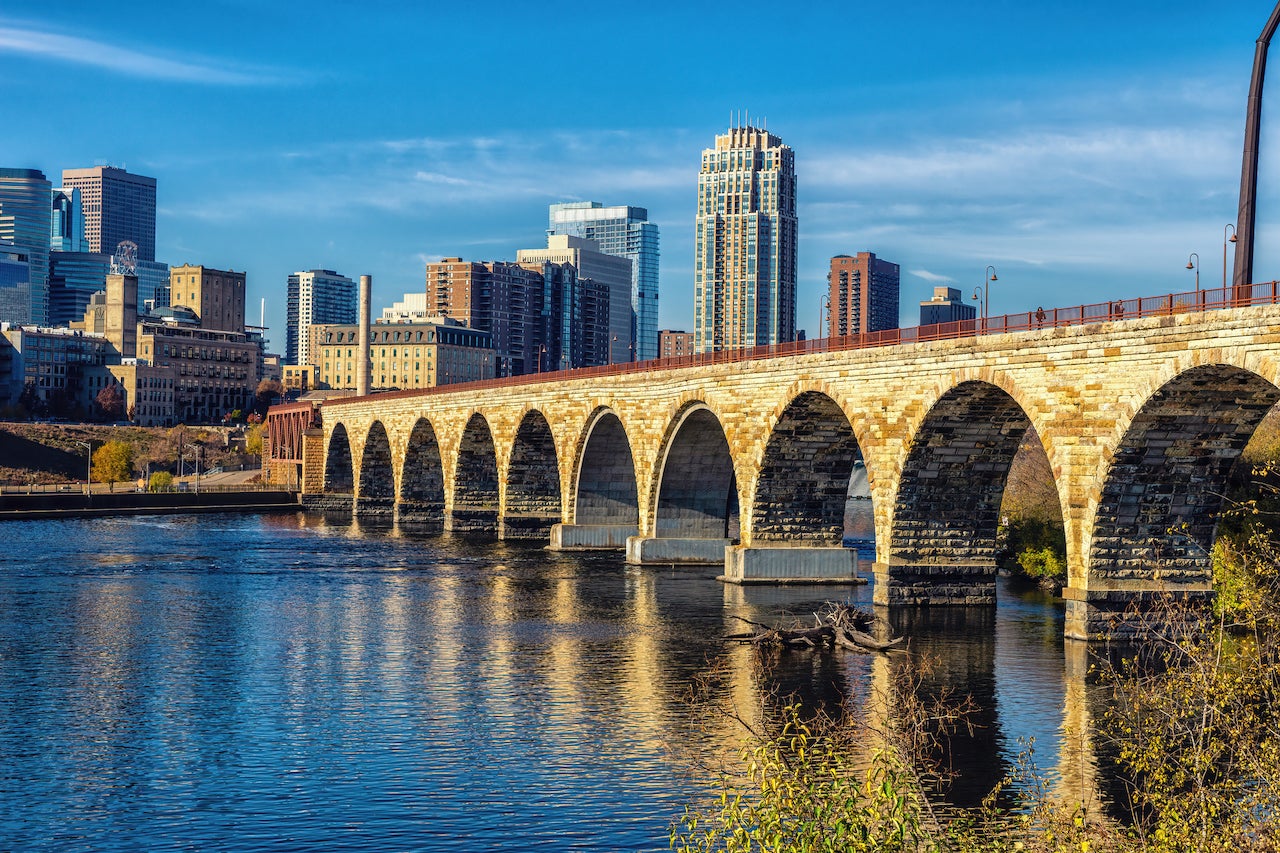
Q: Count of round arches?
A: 10